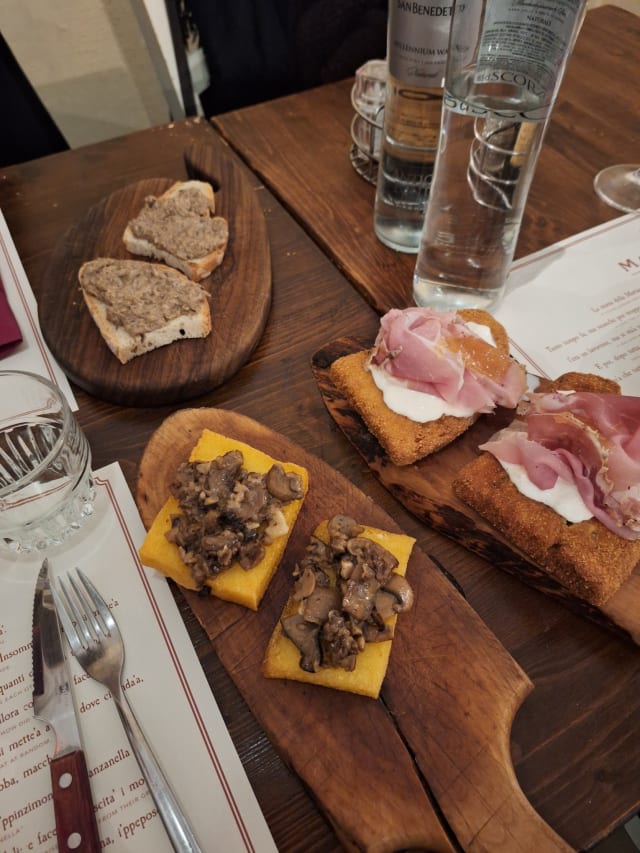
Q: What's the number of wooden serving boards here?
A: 3